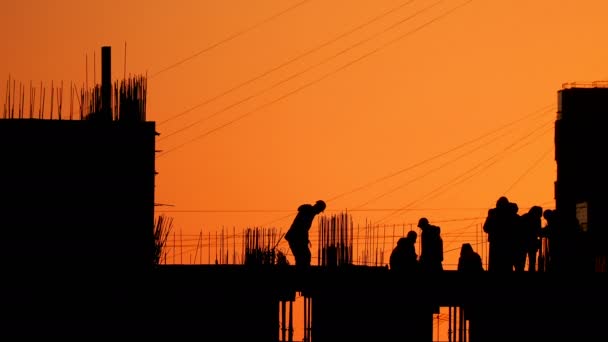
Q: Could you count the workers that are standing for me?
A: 6